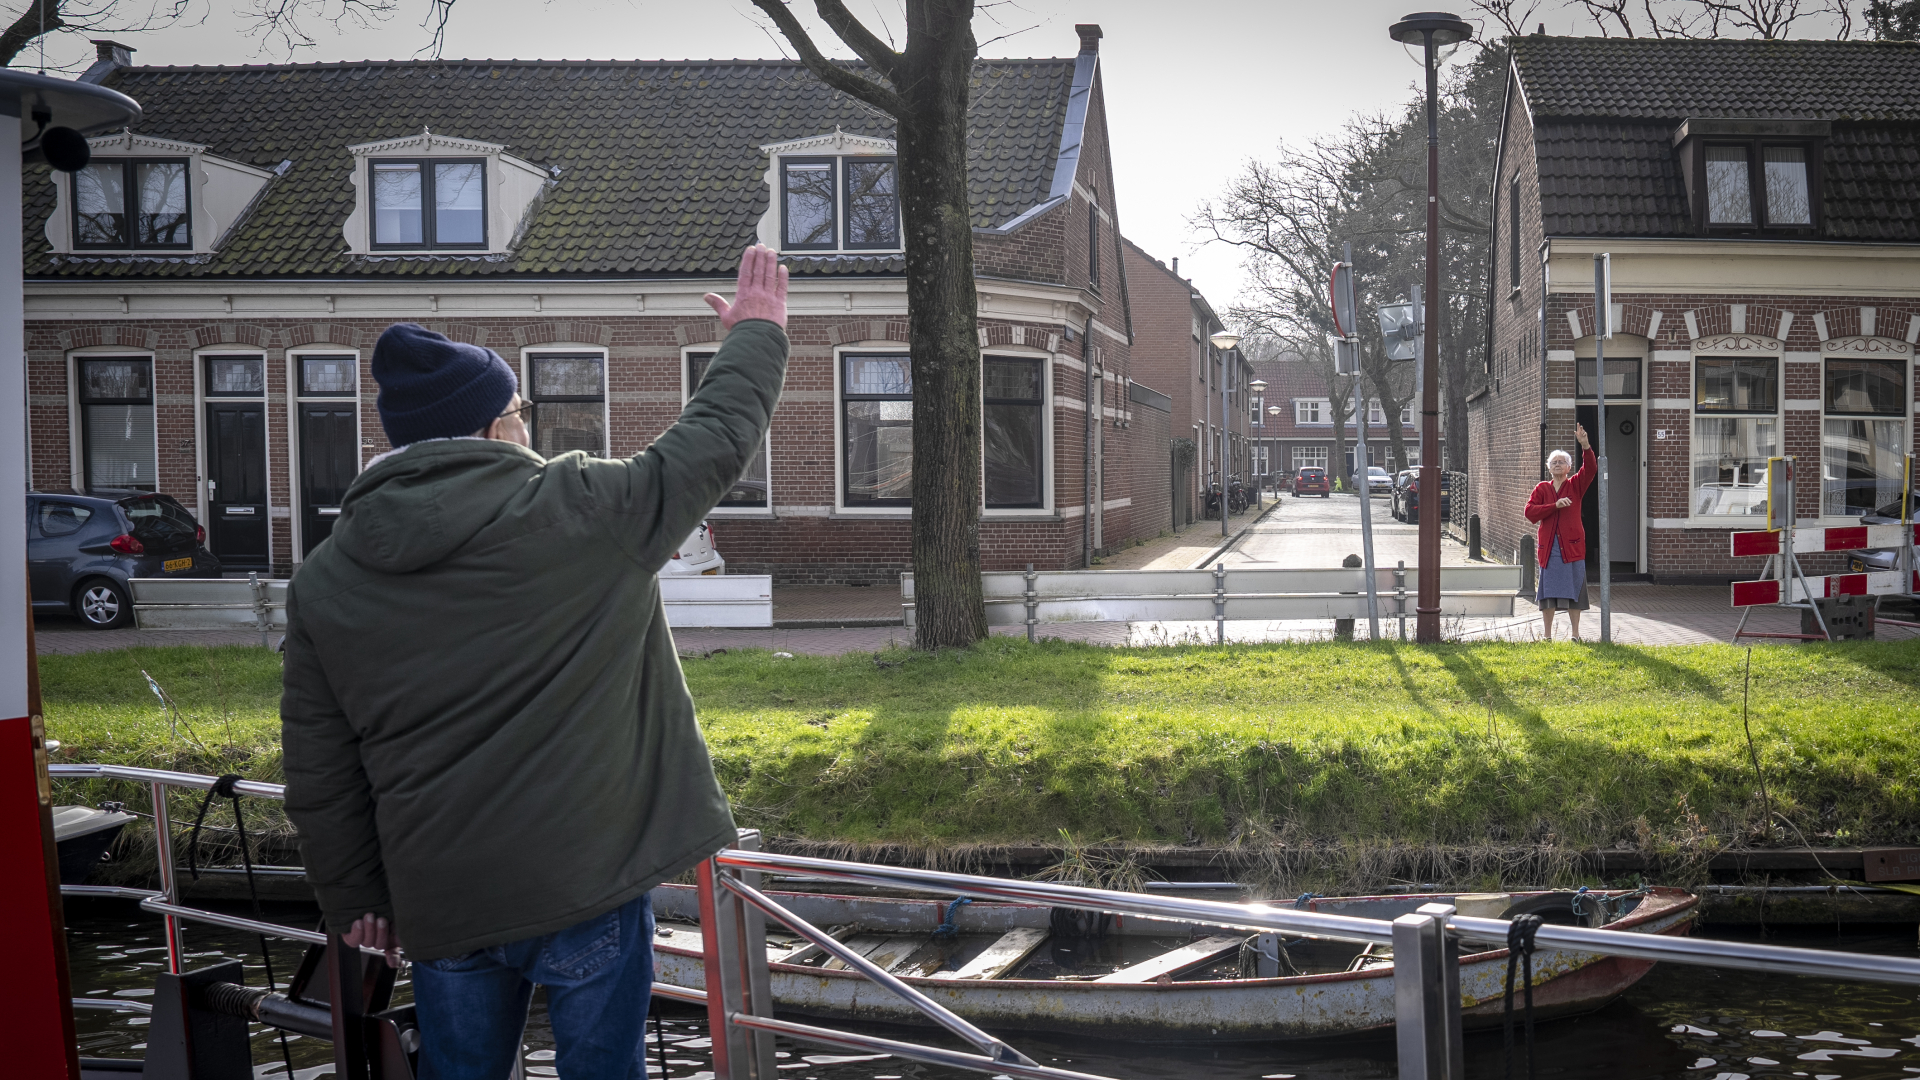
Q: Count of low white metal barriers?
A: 2